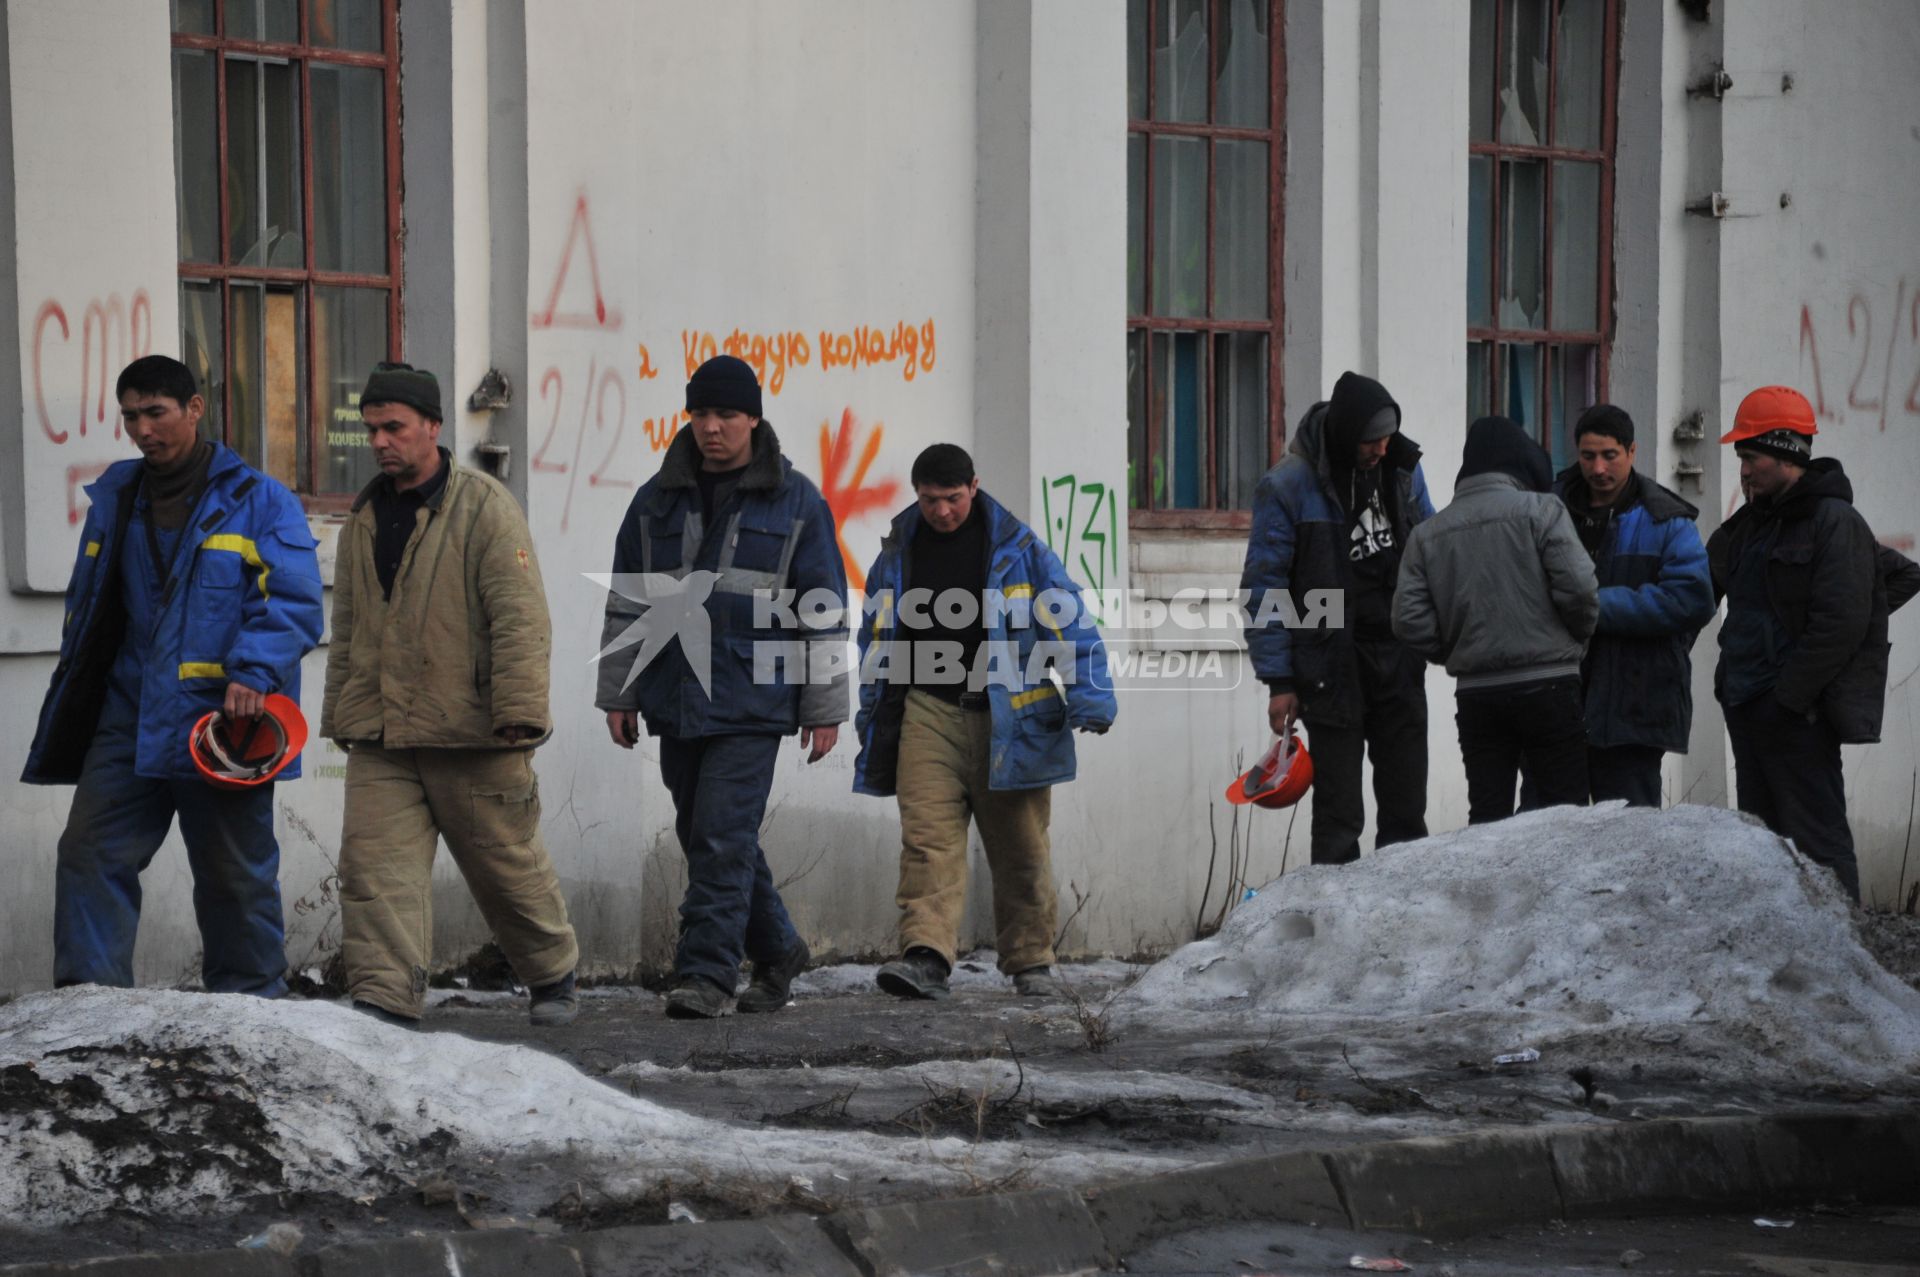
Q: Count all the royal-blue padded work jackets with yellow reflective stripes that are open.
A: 2